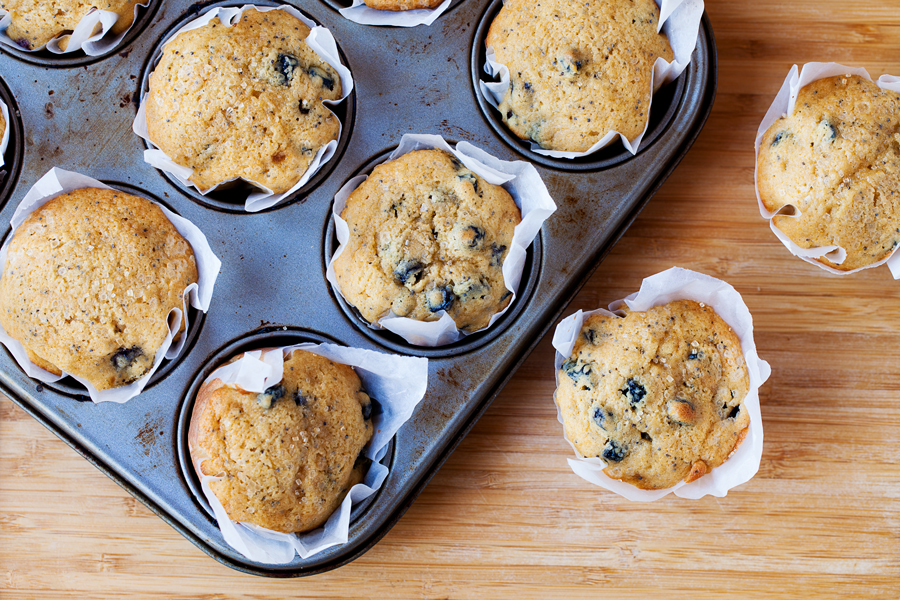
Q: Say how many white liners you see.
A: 10